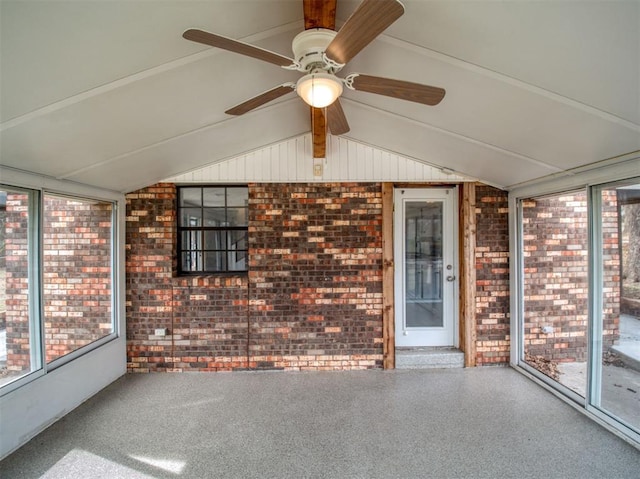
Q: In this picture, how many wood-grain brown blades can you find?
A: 5